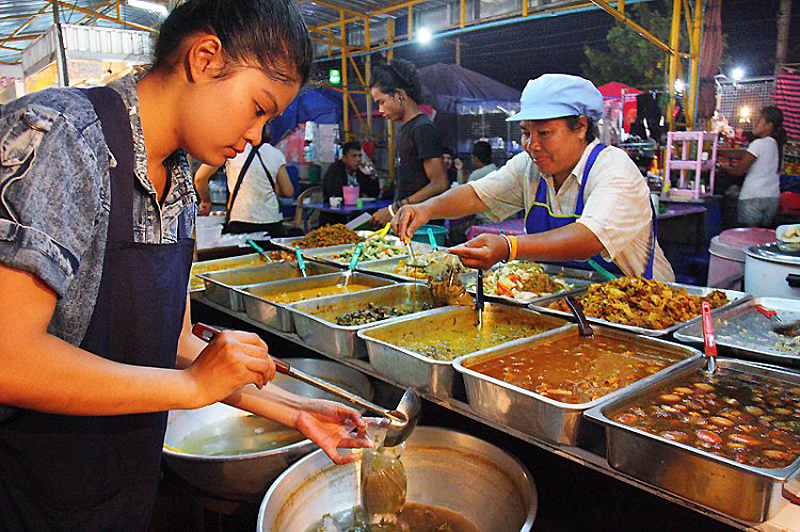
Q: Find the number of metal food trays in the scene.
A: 13